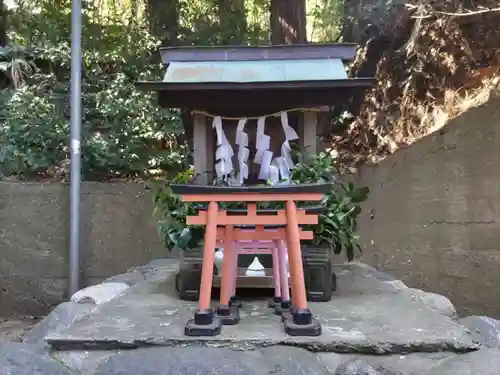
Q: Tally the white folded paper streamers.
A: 4